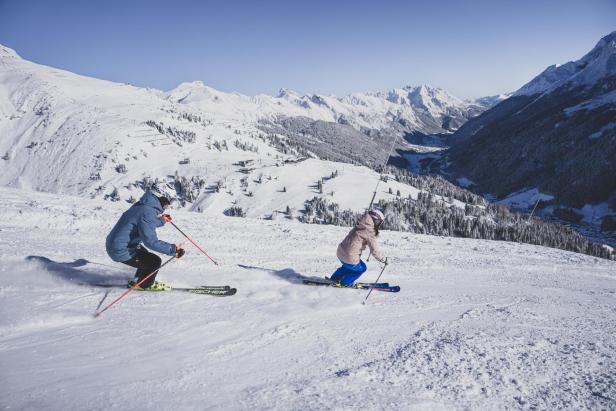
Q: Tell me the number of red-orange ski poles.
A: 2